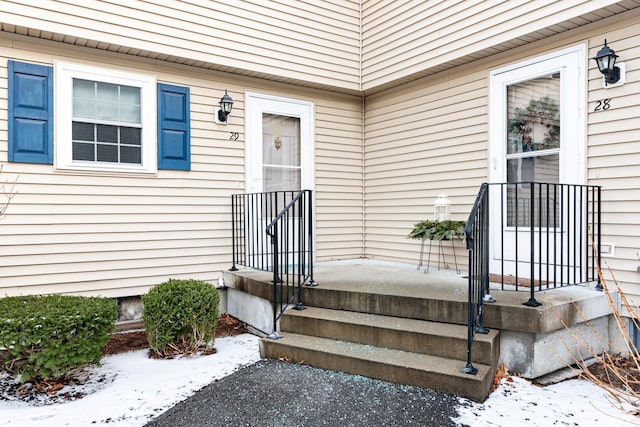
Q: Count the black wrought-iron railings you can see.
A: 2